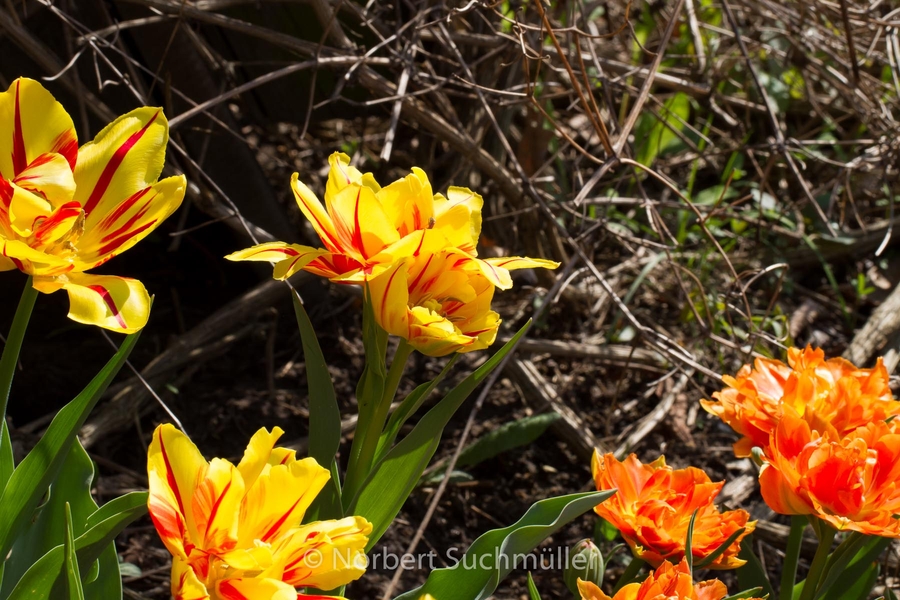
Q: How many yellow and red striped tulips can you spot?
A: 4